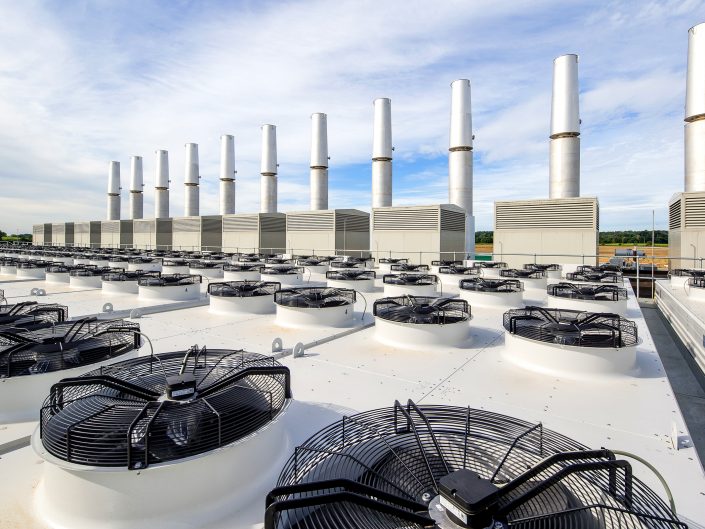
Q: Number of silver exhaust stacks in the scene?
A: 11